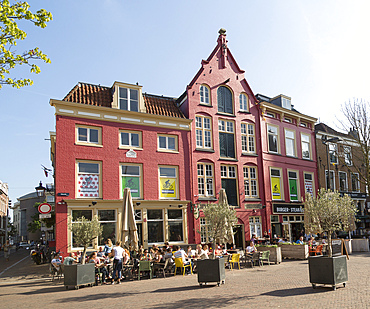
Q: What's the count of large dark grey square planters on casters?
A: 3